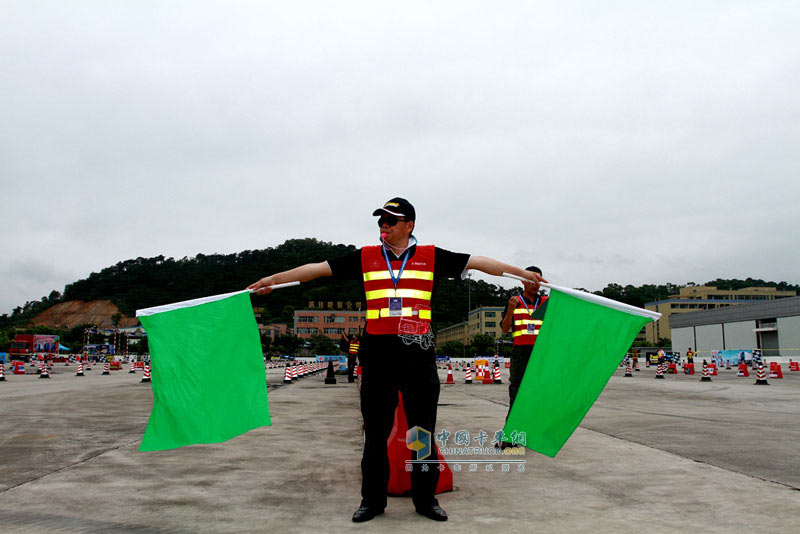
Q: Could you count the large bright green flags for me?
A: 2